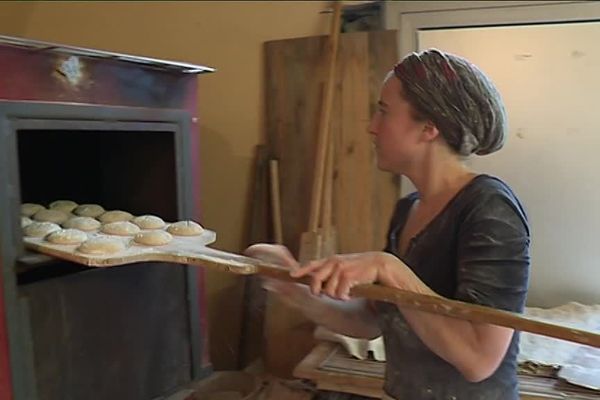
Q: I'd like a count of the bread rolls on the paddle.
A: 14